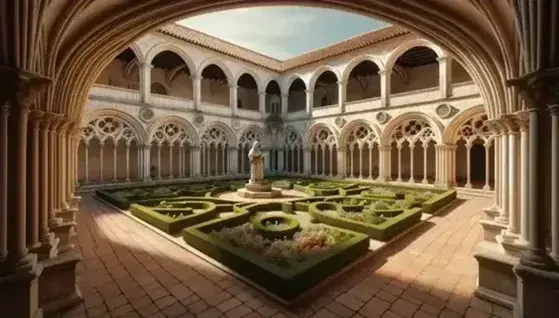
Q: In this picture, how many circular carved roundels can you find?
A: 6